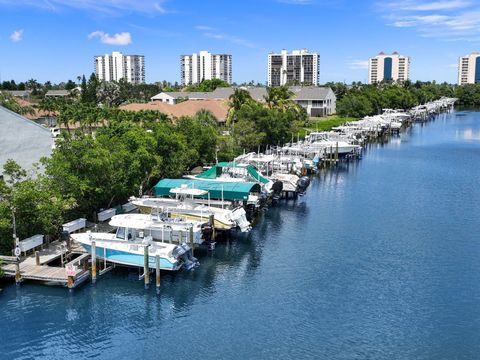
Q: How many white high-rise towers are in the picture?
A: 5